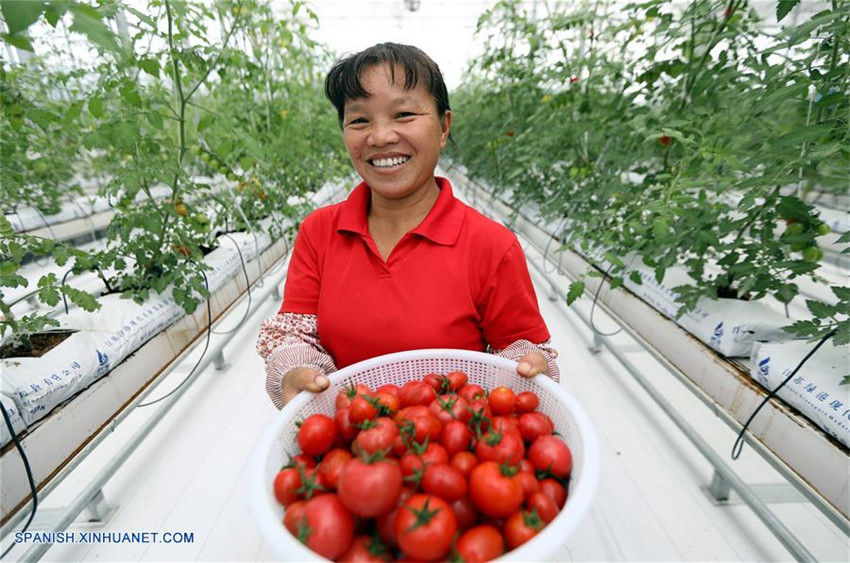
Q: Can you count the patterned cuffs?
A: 2